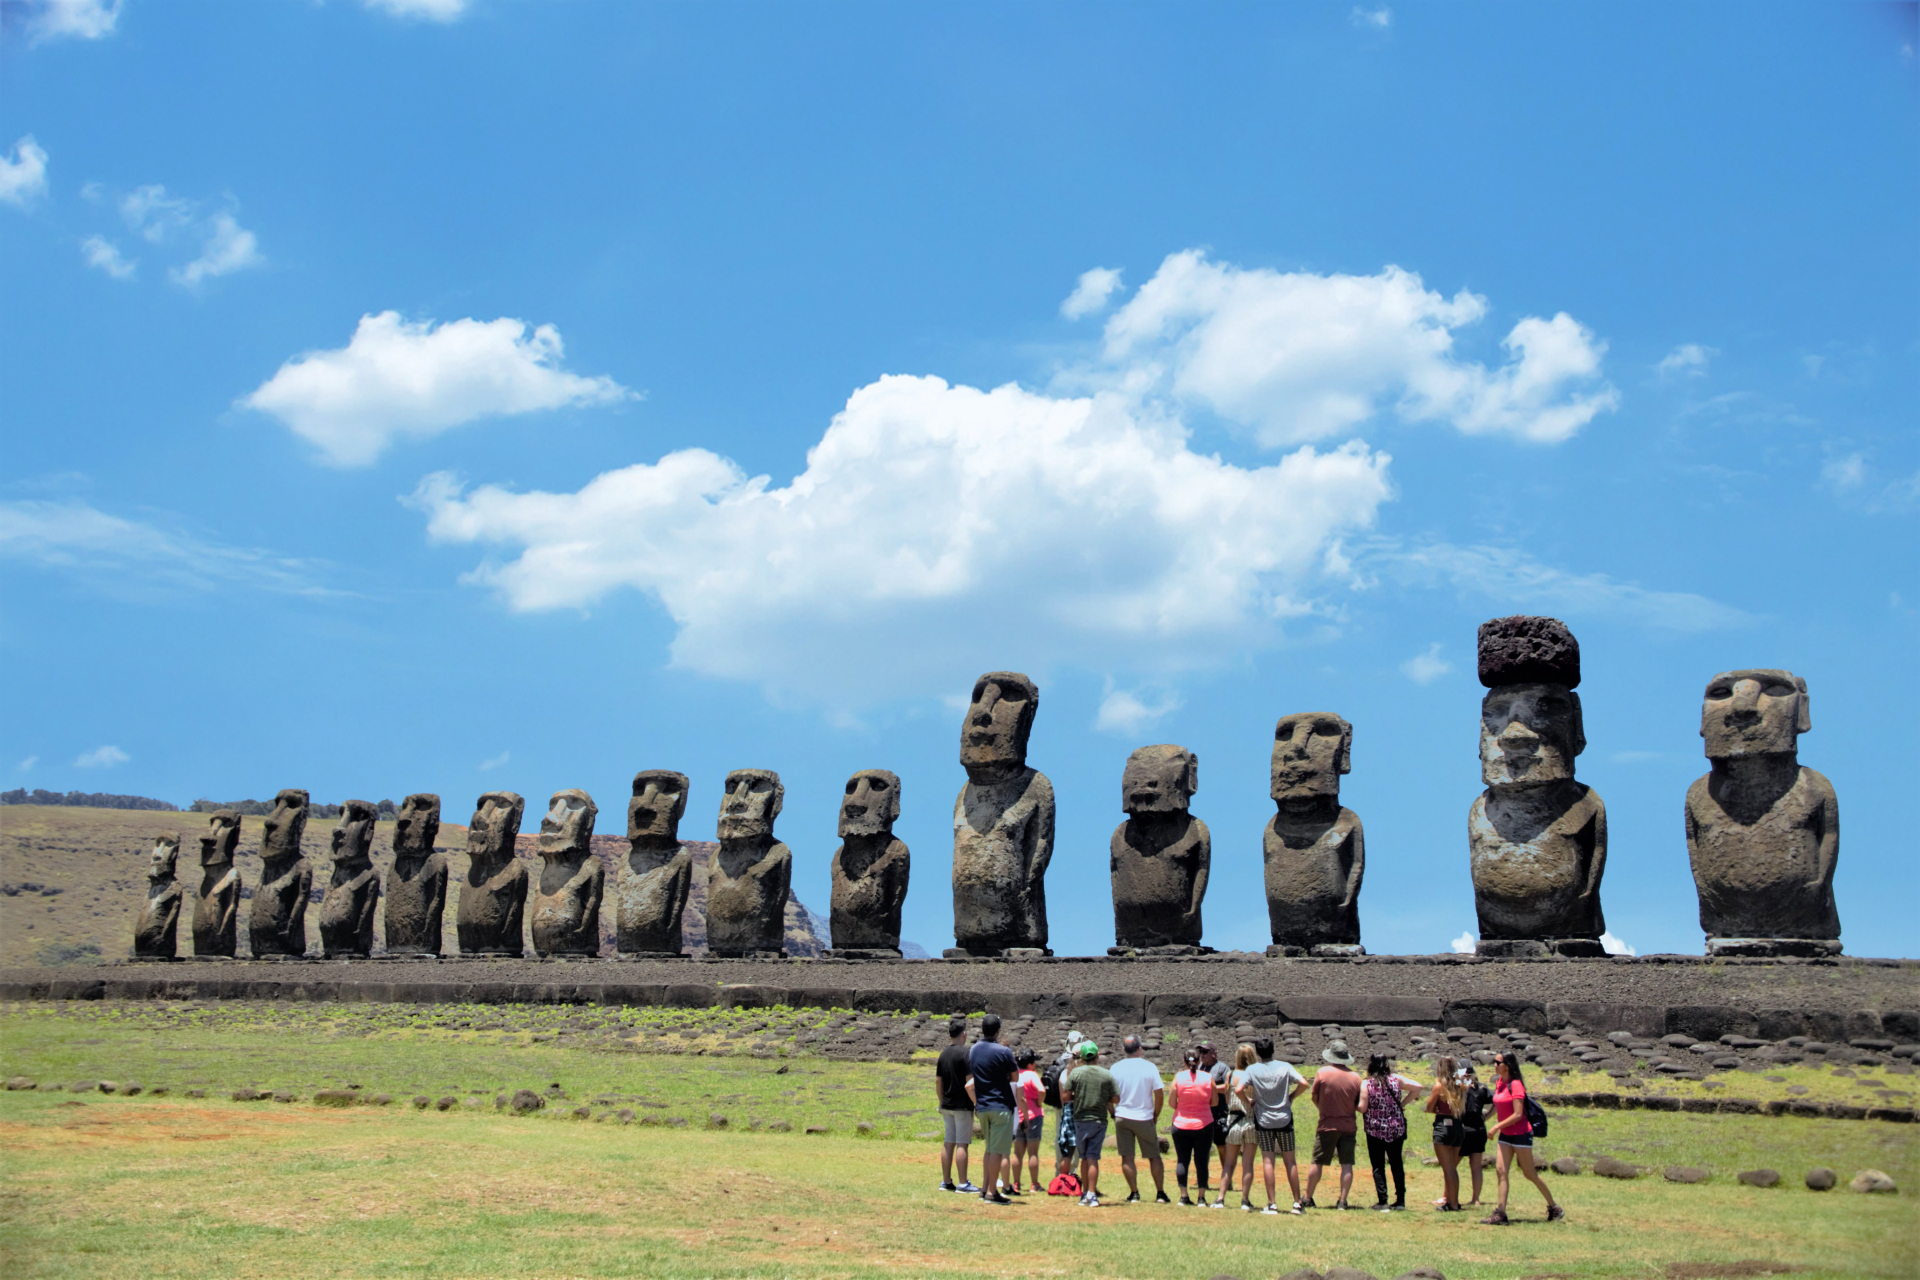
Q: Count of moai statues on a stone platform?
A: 15